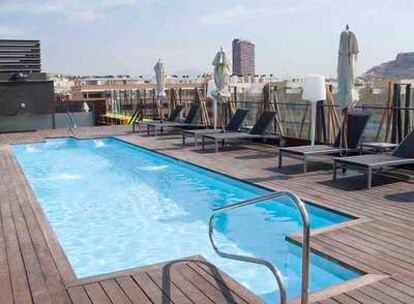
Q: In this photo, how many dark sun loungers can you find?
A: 6